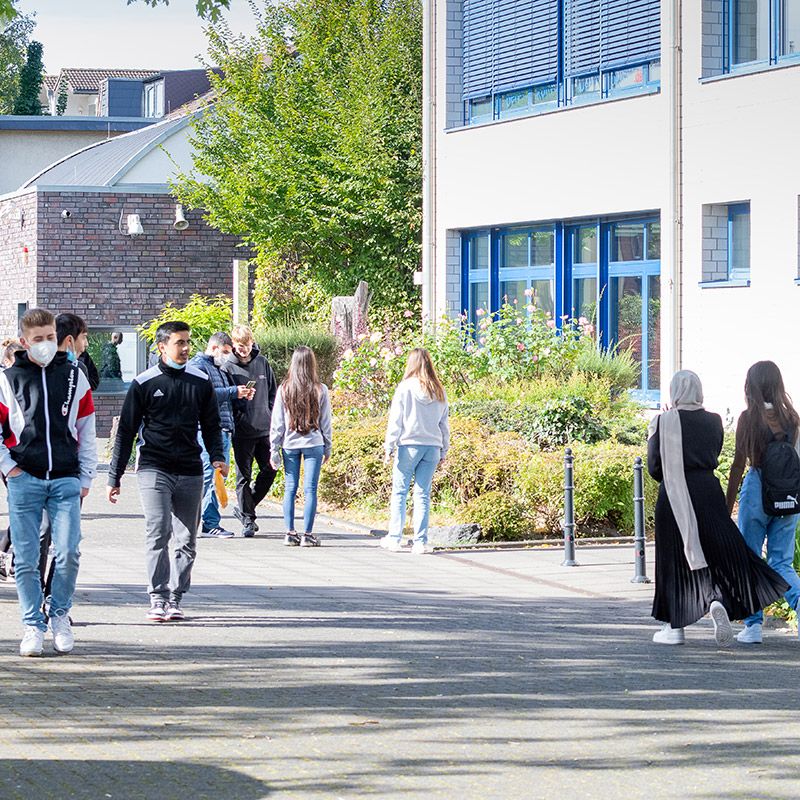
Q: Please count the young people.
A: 10